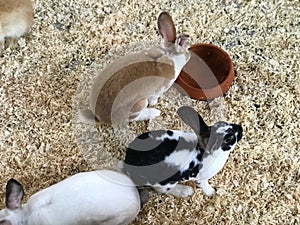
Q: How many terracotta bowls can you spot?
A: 1